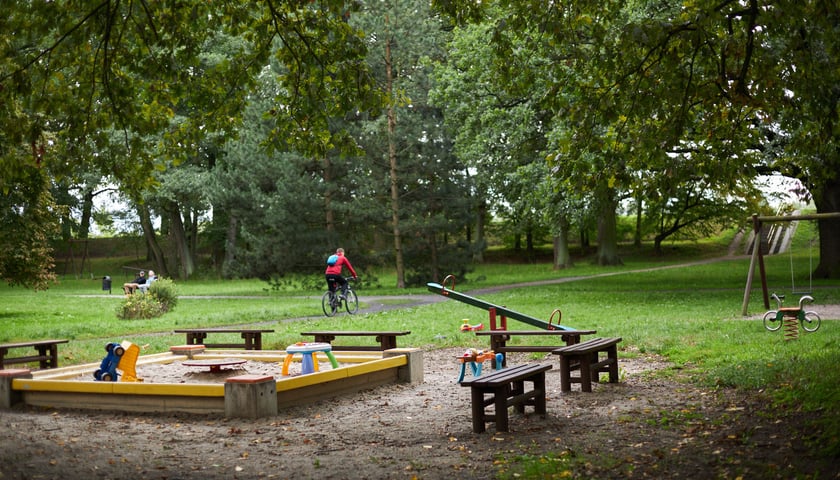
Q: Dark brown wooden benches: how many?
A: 6